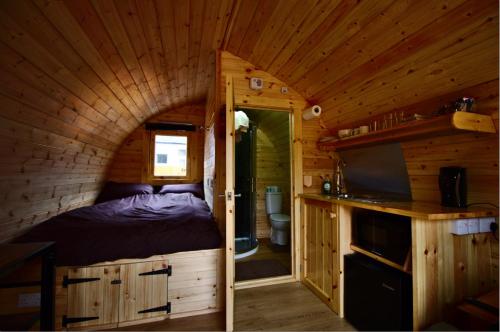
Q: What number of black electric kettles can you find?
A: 1